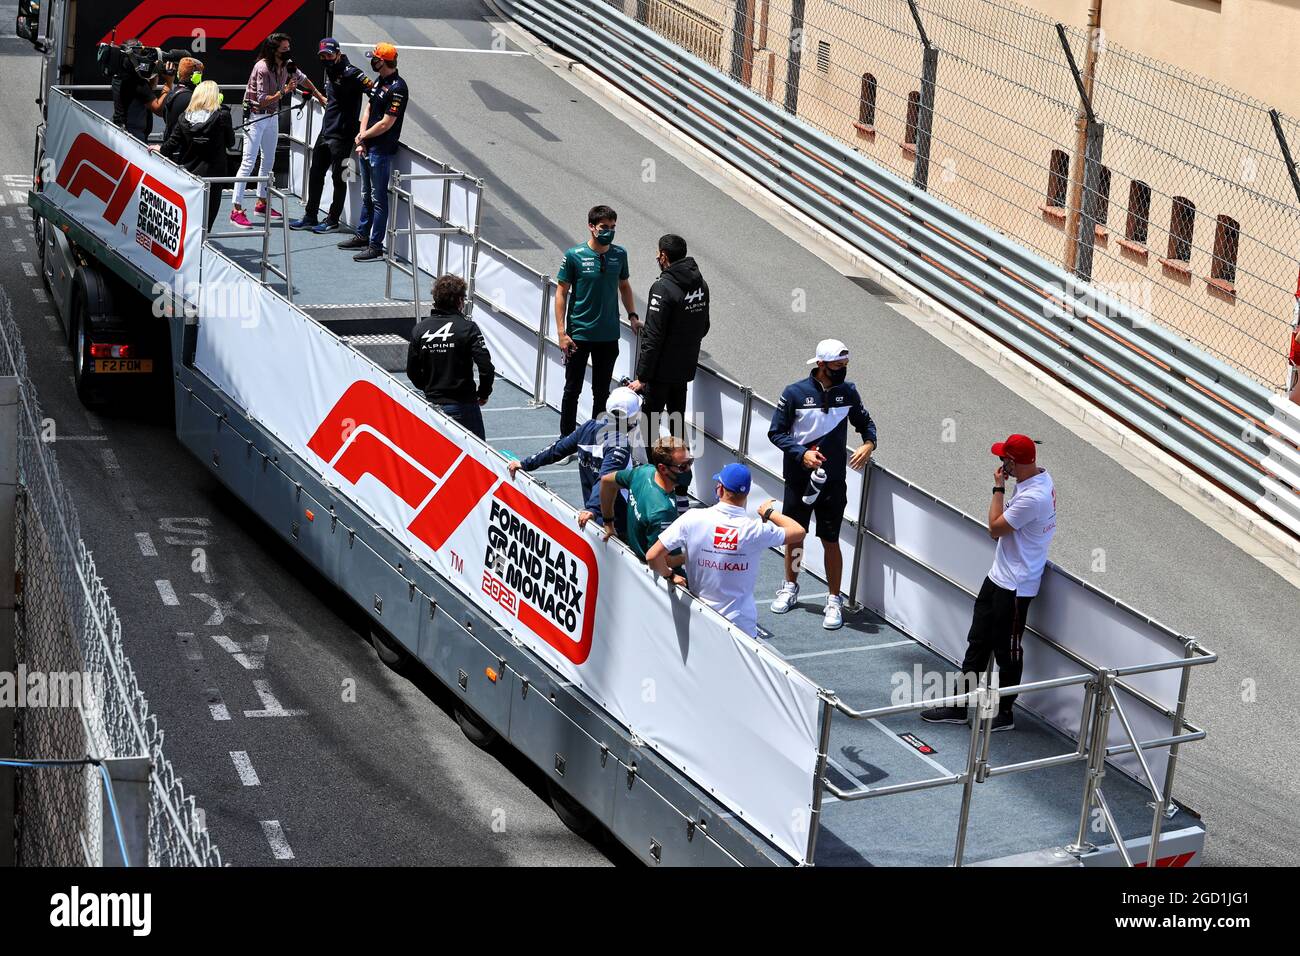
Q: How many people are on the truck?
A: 14